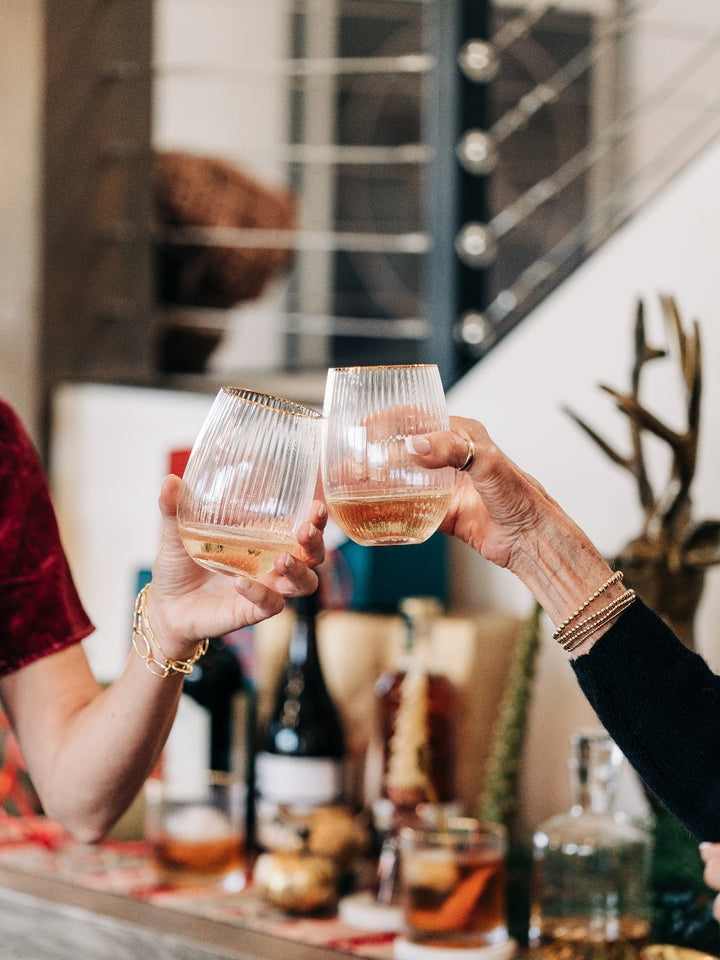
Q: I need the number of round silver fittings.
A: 4